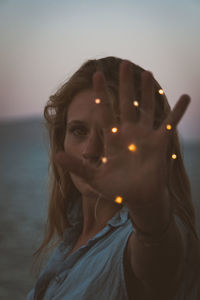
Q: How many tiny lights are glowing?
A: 9